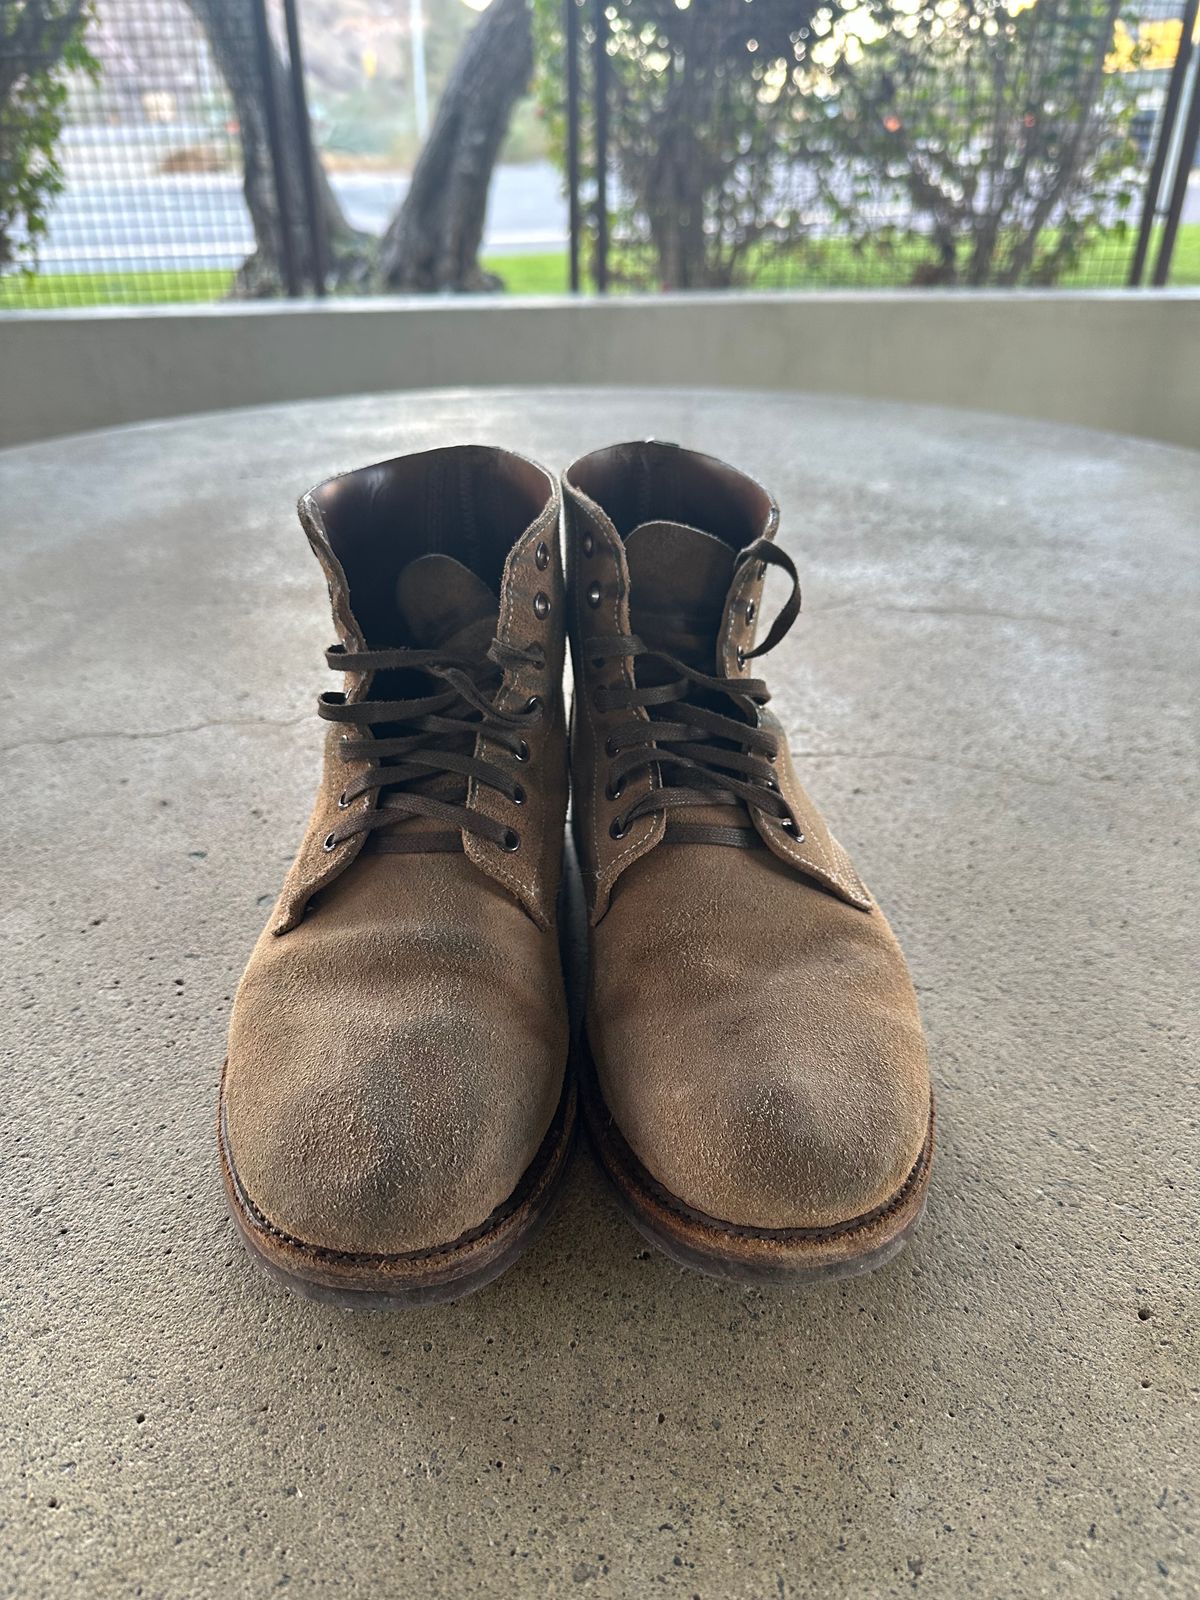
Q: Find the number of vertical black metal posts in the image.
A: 6